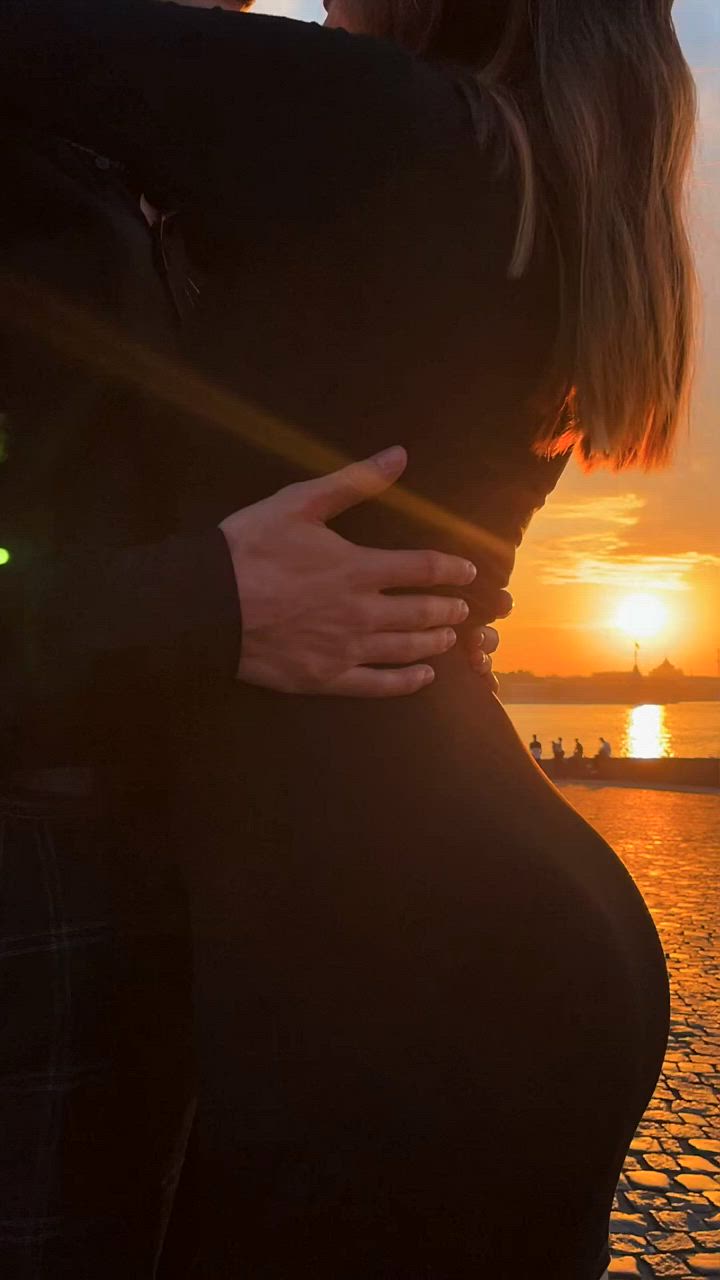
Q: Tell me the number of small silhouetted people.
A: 4